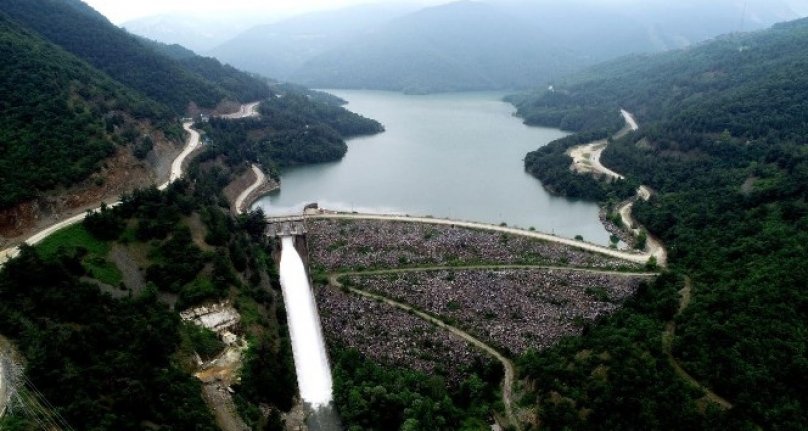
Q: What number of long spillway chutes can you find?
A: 1